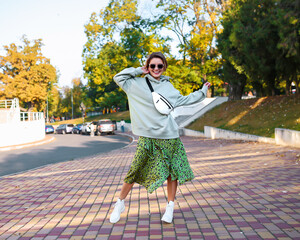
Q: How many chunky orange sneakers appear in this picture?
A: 0